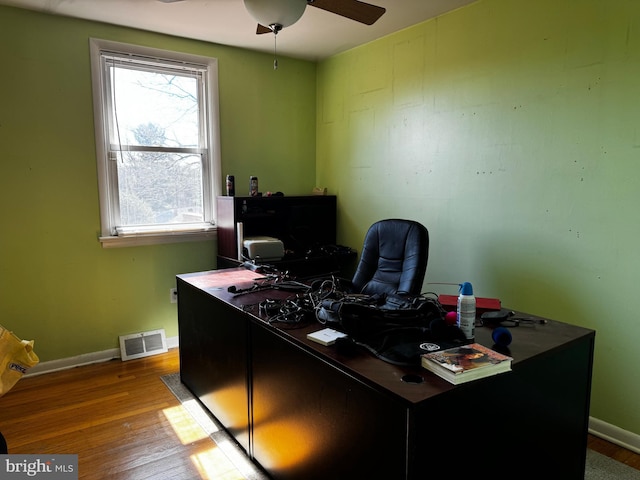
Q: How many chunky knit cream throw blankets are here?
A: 0